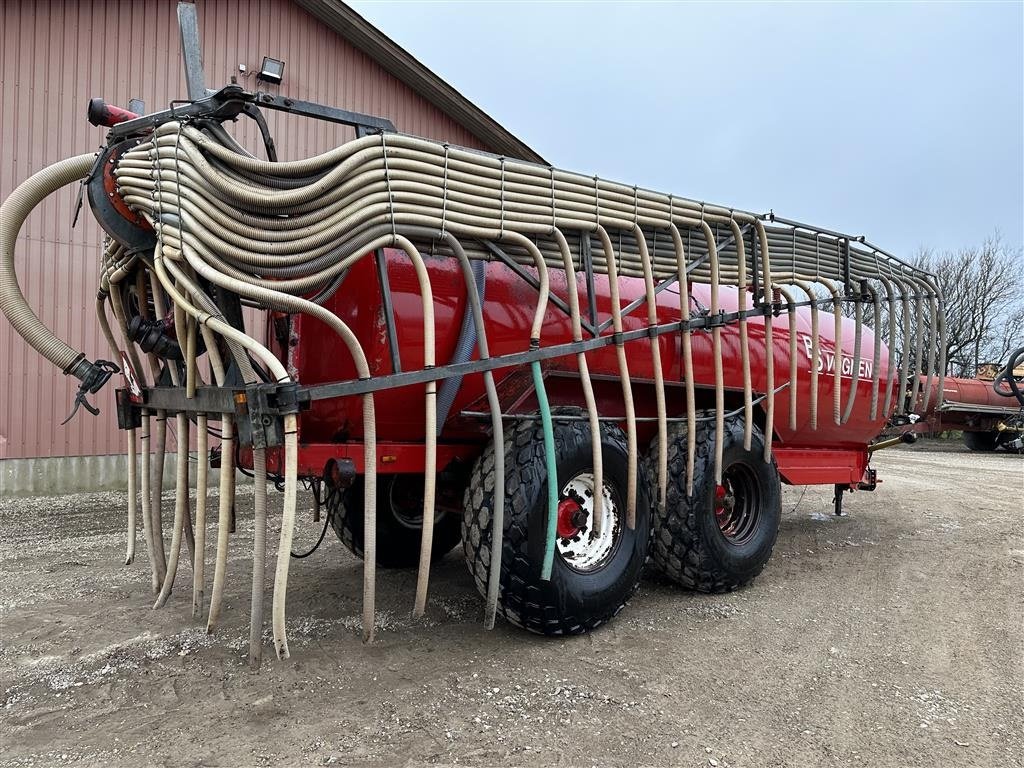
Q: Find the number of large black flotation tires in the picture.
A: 3